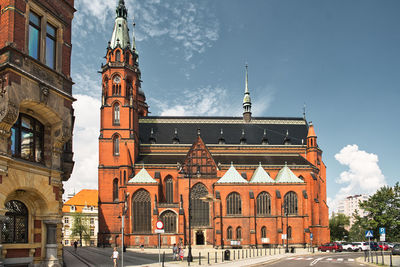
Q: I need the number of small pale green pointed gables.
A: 4